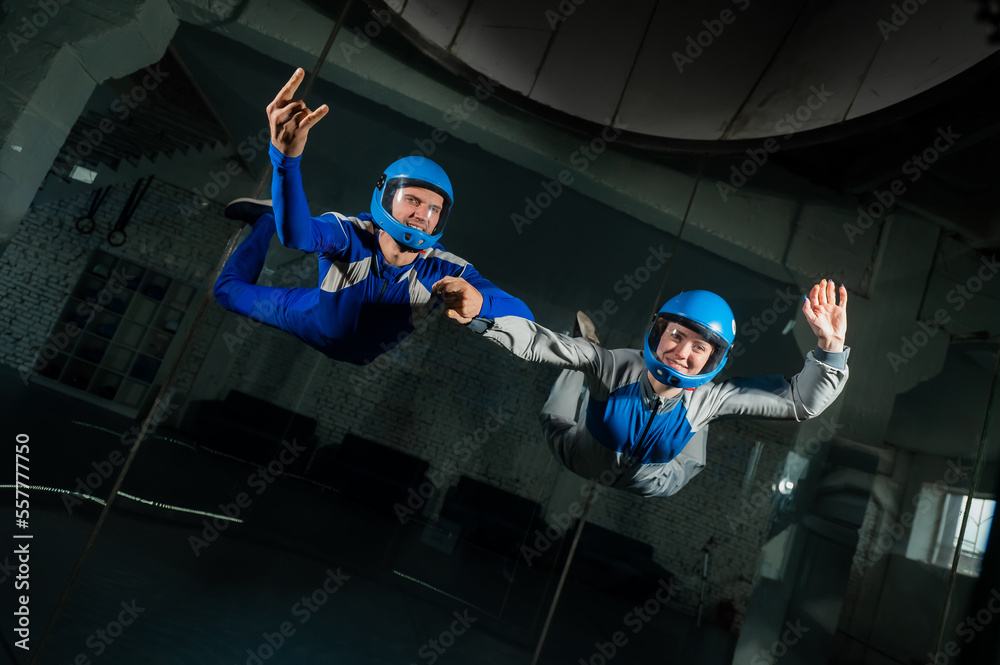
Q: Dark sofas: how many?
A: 4